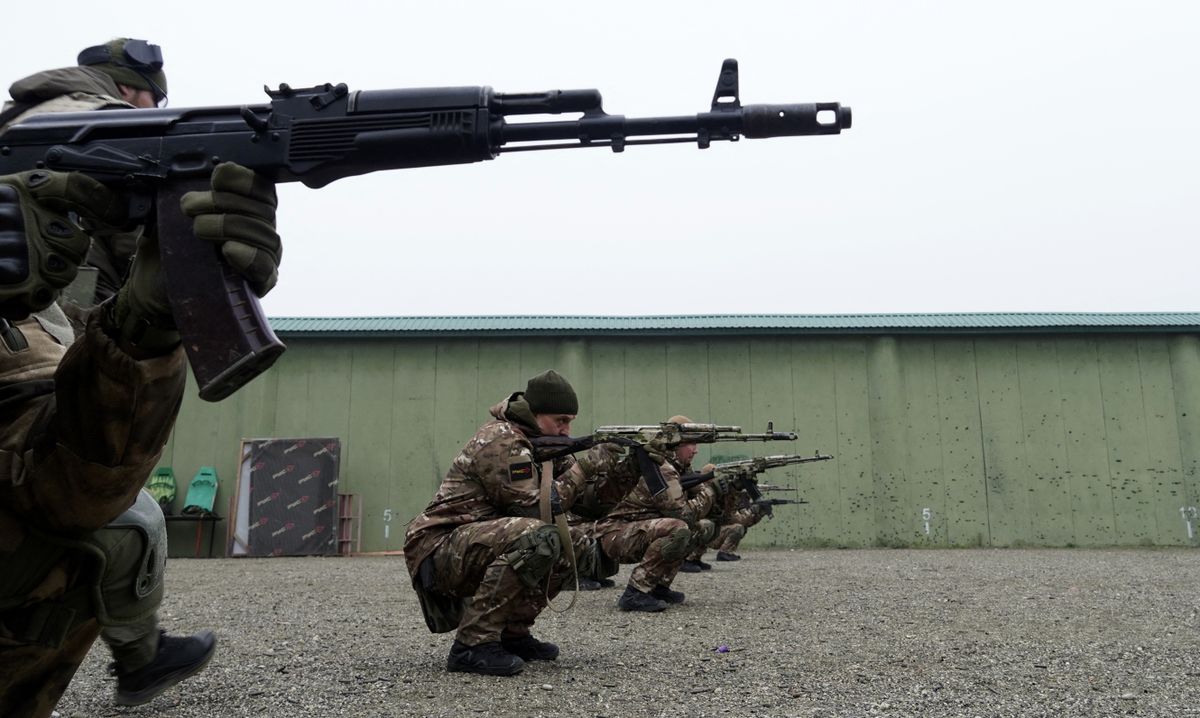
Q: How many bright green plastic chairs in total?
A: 2